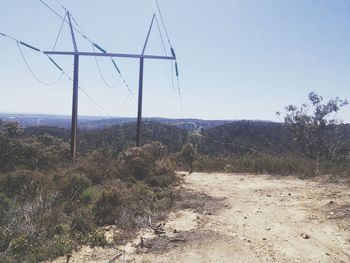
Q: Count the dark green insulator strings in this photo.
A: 6